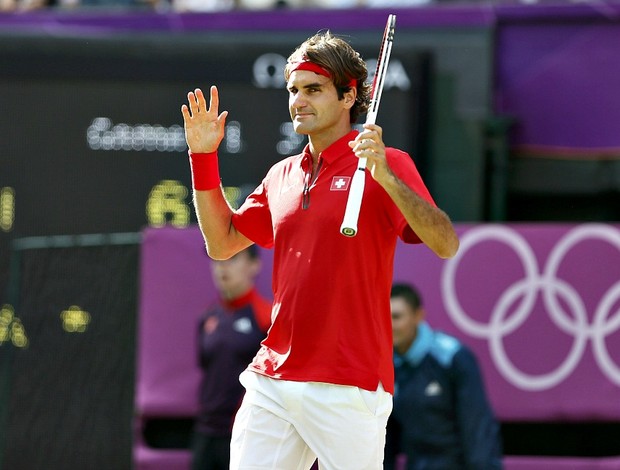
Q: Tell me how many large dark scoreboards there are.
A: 1